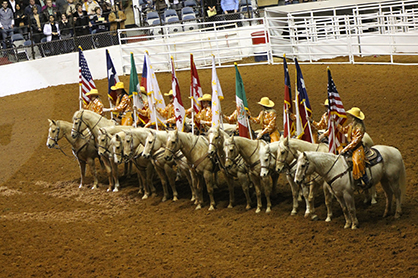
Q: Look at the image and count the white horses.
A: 12